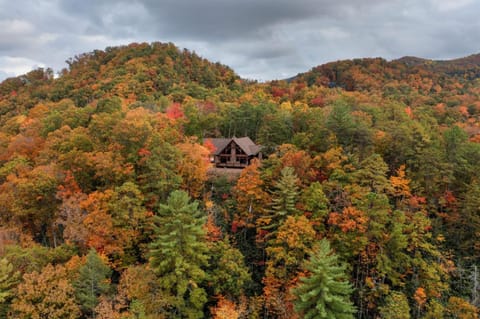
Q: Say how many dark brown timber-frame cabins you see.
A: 1